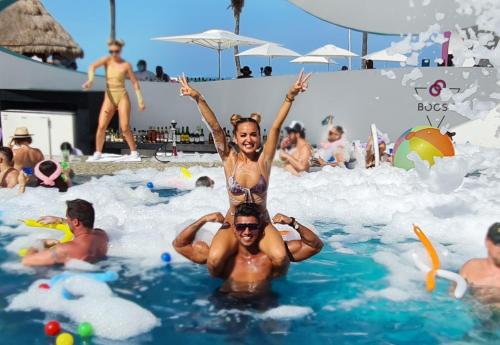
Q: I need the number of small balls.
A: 7